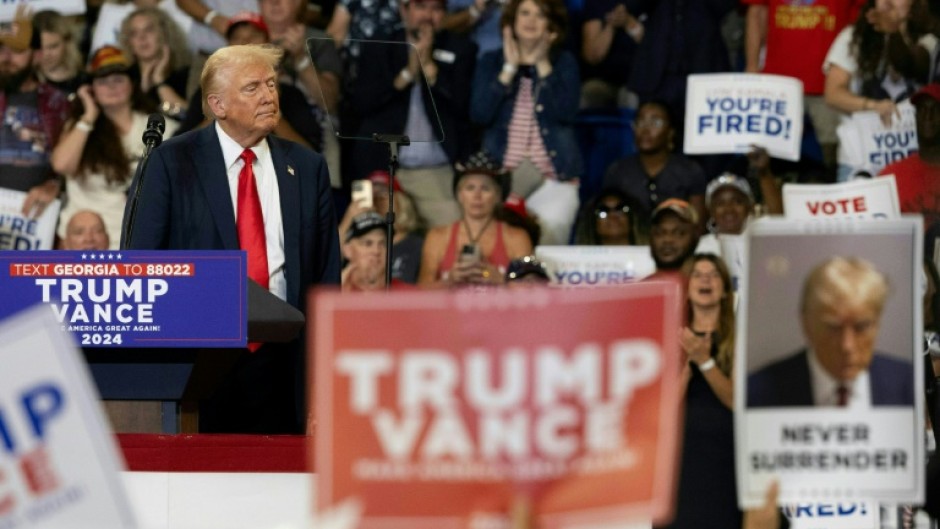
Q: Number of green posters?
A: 0